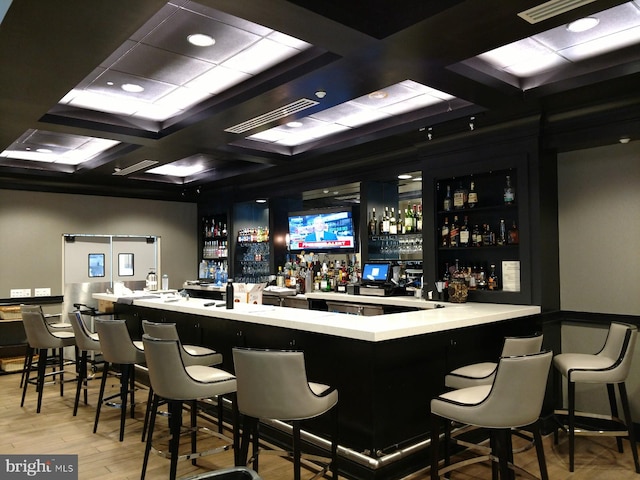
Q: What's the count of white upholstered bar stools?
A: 10